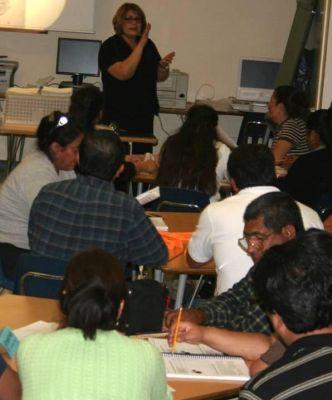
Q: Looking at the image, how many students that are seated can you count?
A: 10